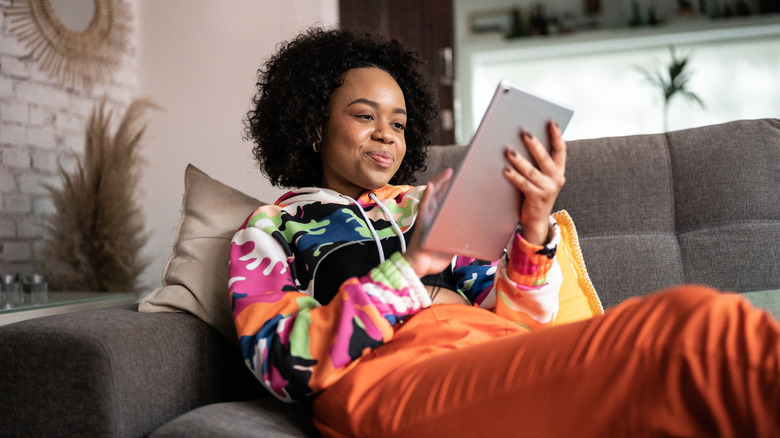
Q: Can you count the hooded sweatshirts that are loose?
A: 1